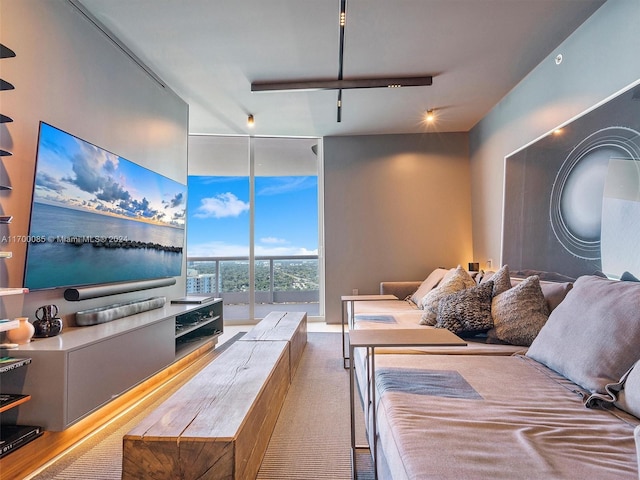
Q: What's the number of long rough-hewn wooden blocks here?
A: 2